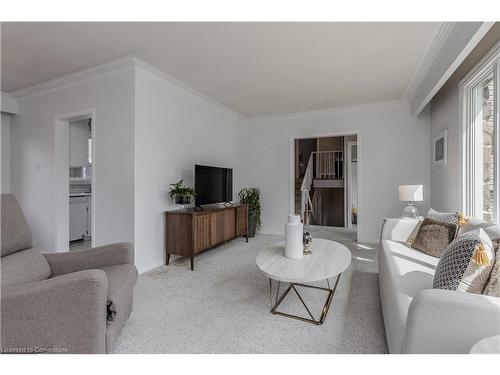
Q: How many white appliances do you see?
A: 1